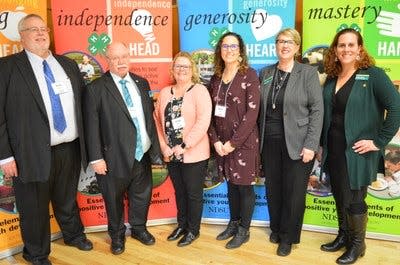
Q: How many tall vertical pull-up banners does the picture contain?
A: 4